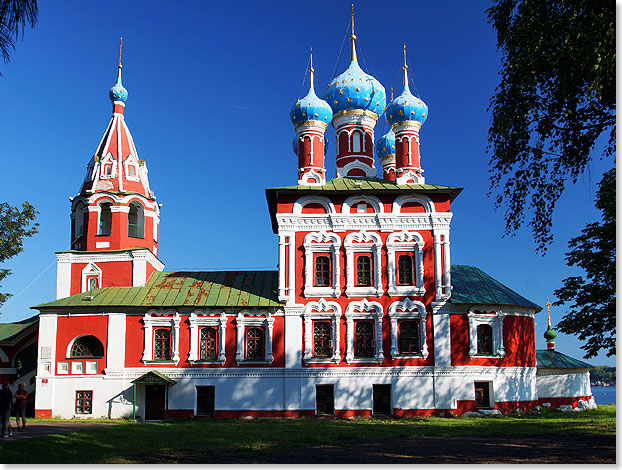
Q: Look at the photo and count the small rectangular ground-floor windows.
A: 5